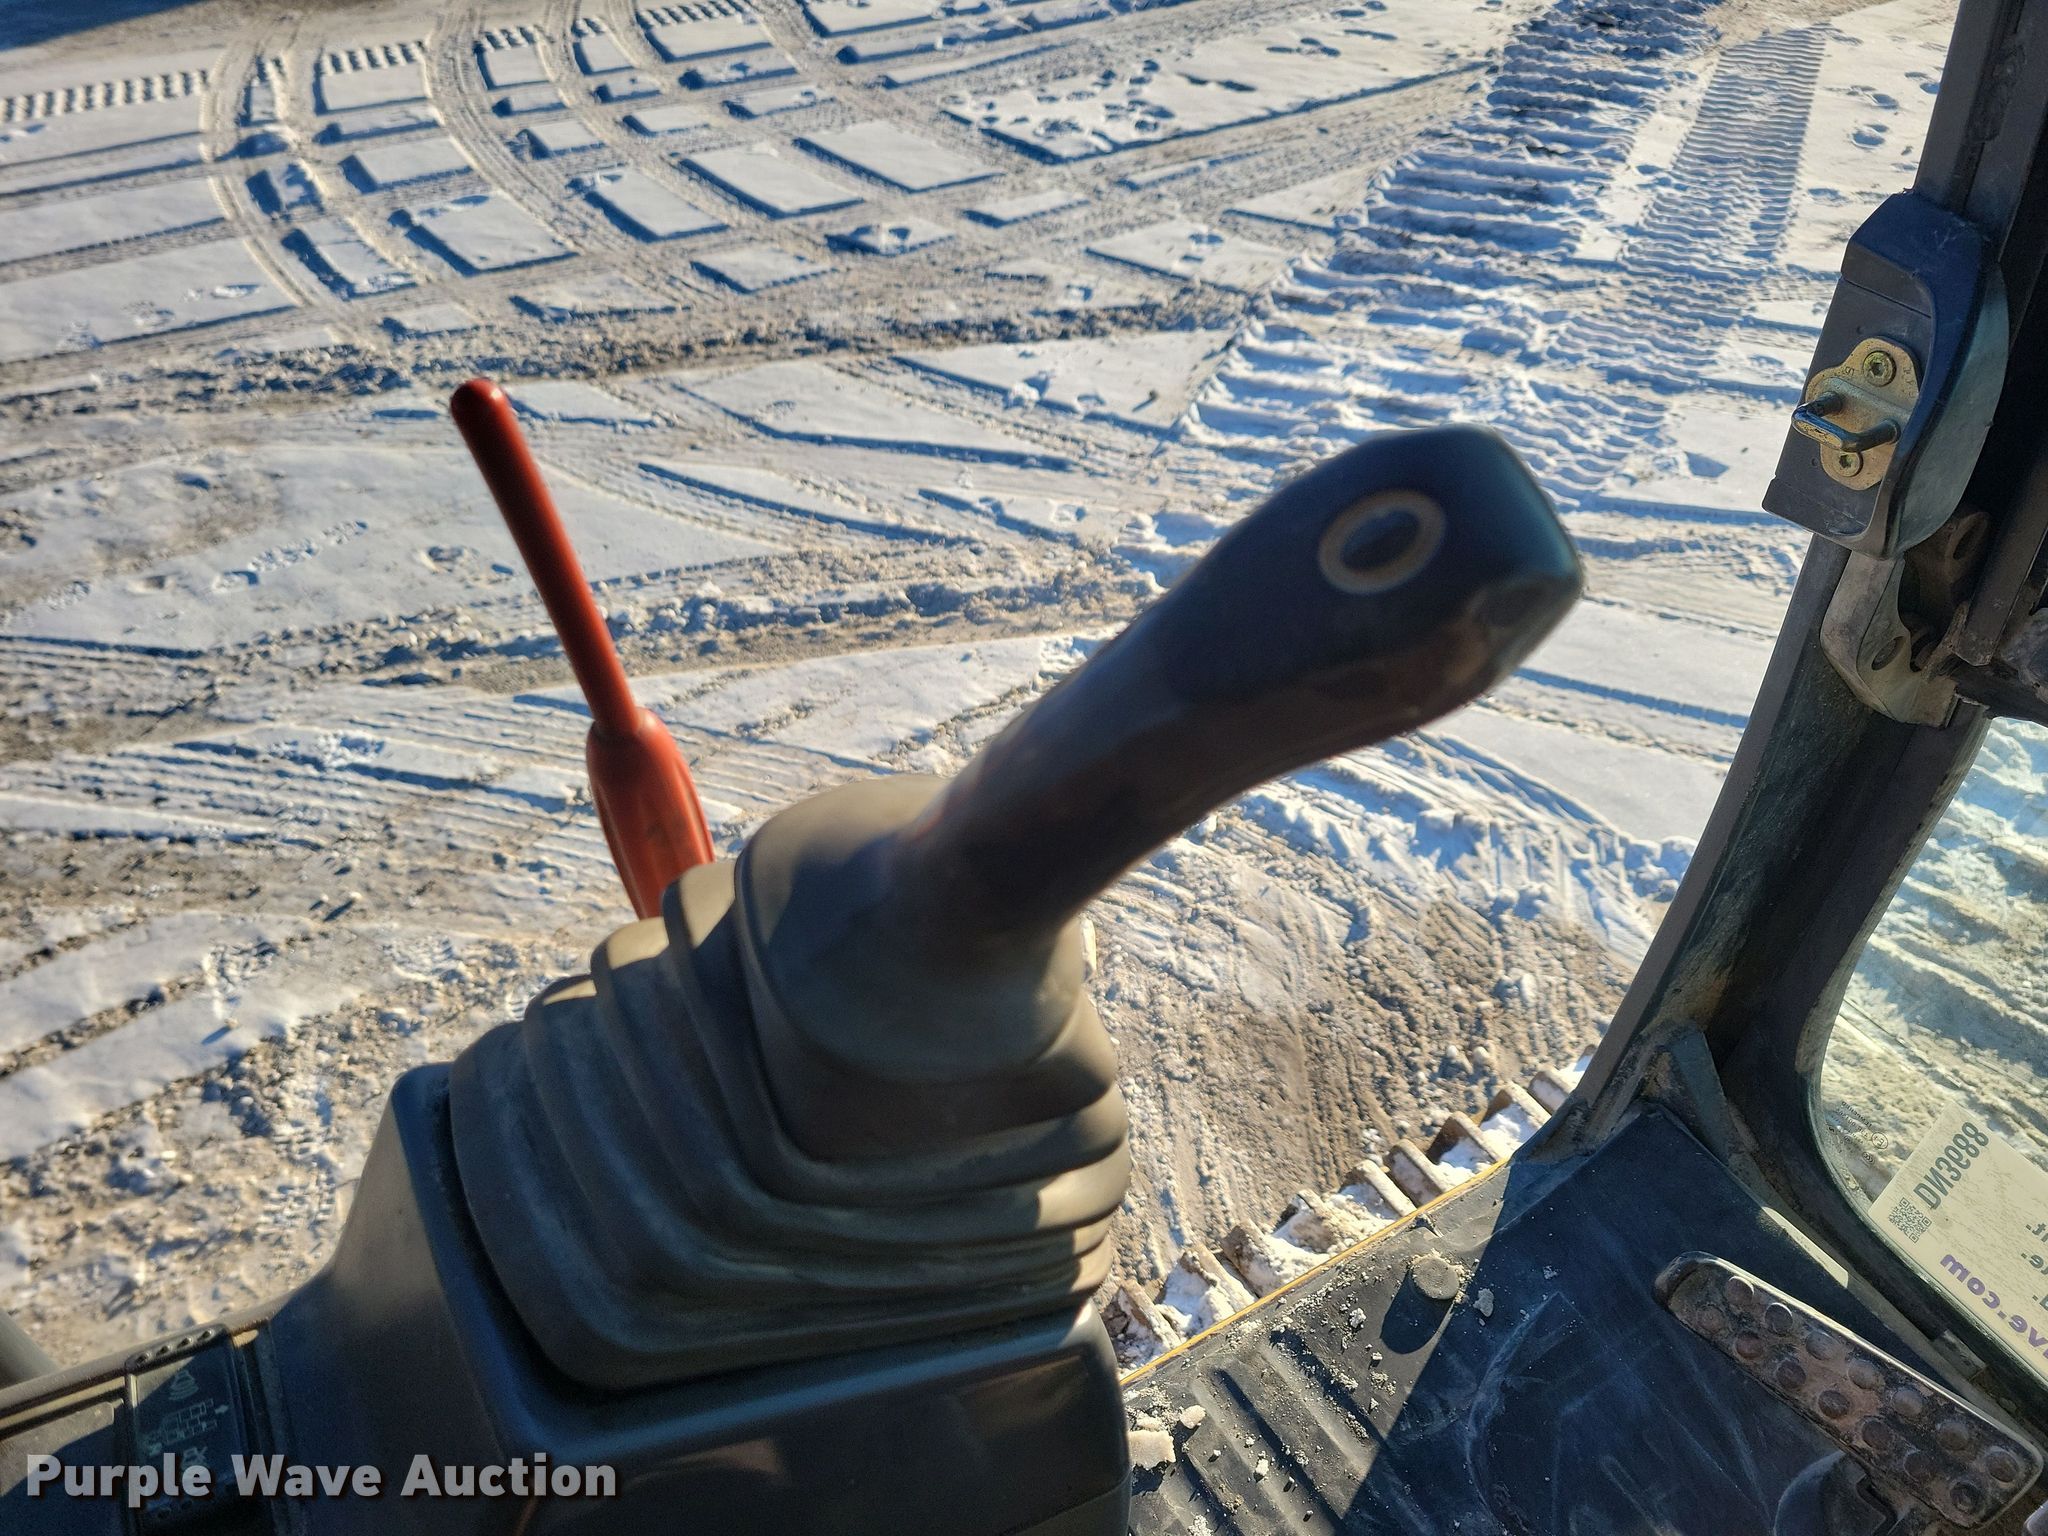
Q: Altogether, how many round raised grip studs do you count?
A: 14